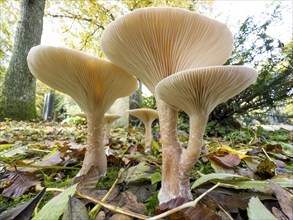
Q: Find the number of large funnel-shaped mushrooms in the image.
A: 3